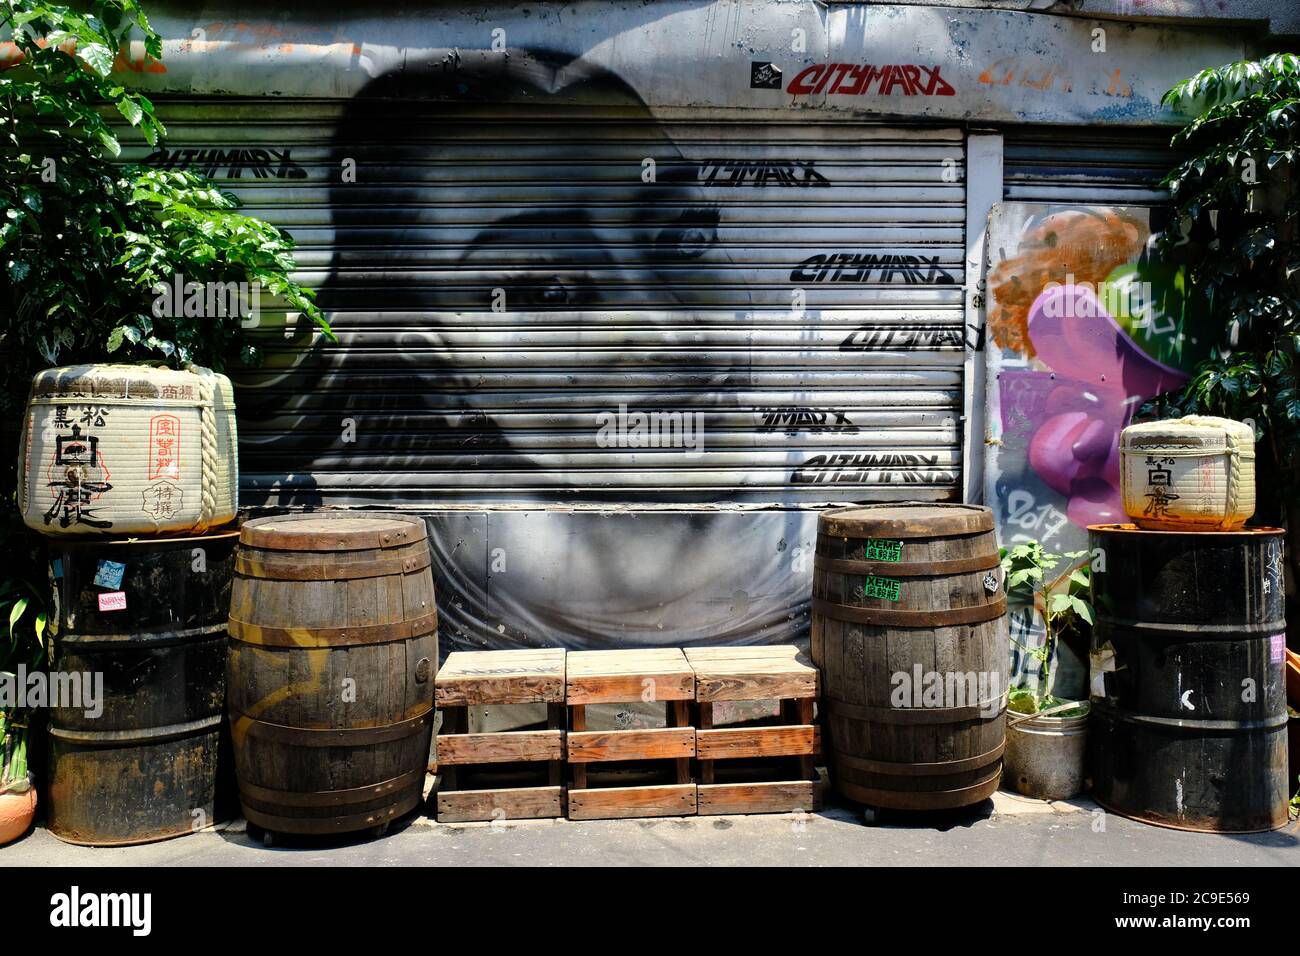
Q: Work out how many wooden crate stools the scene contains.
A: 3